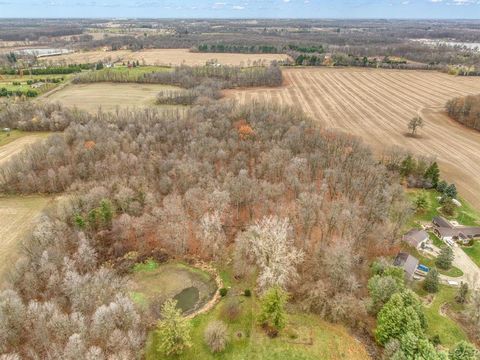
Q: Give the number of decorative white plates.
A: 0